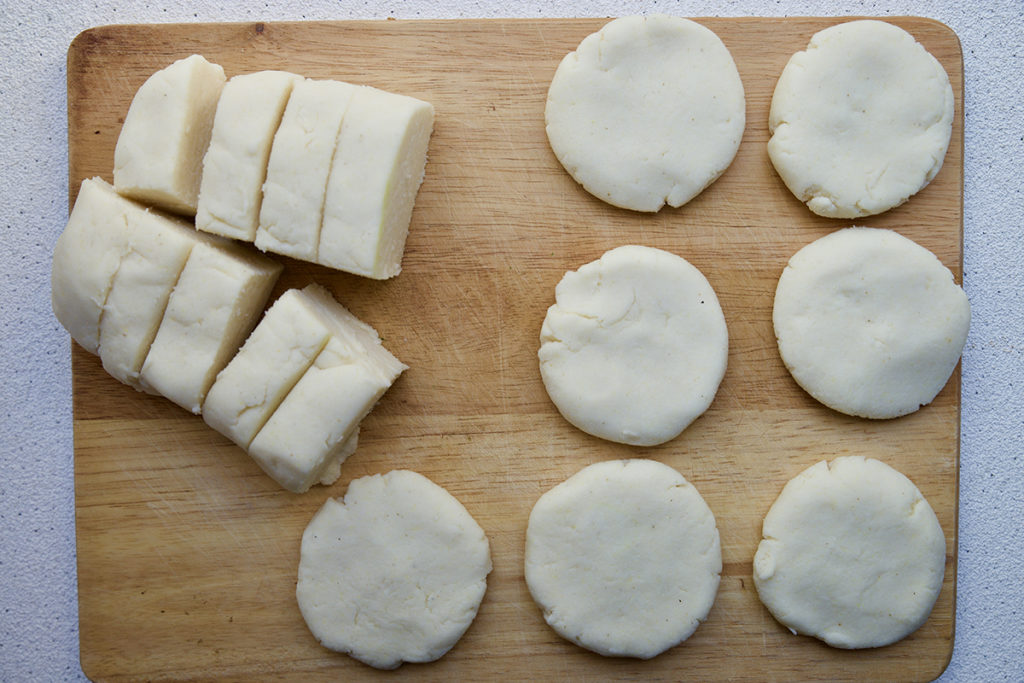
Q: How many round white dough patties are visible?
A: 7